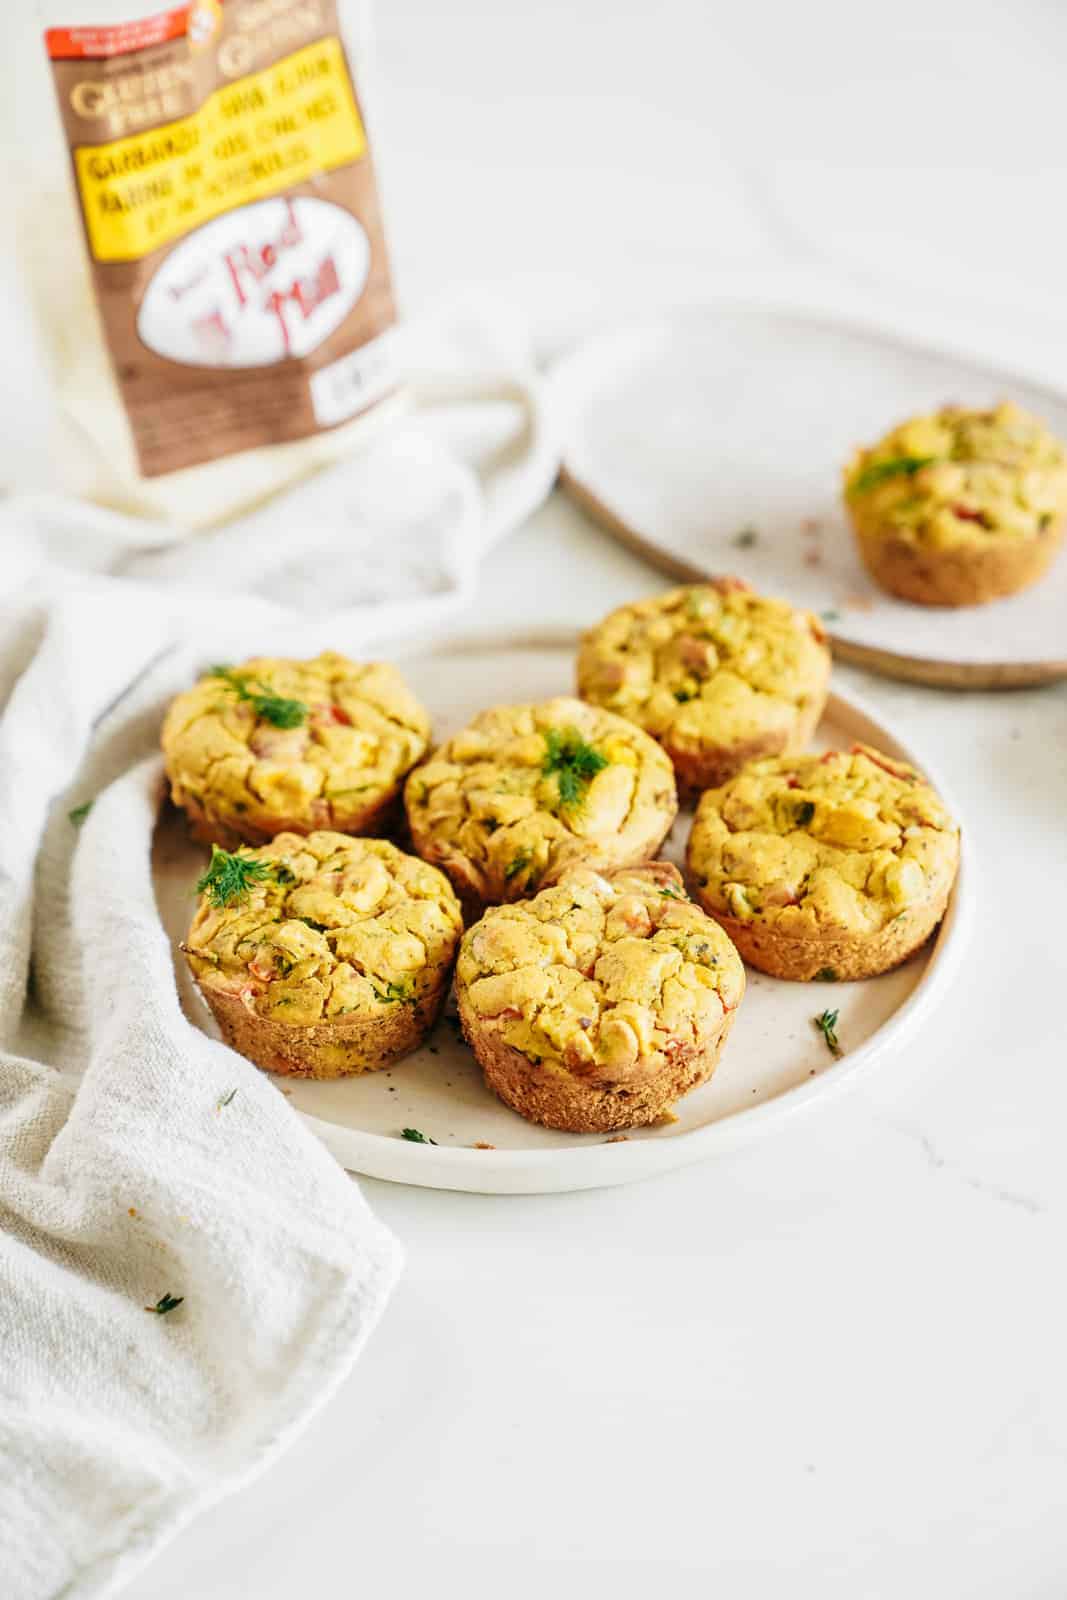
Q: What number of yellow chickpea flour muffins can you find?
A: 7